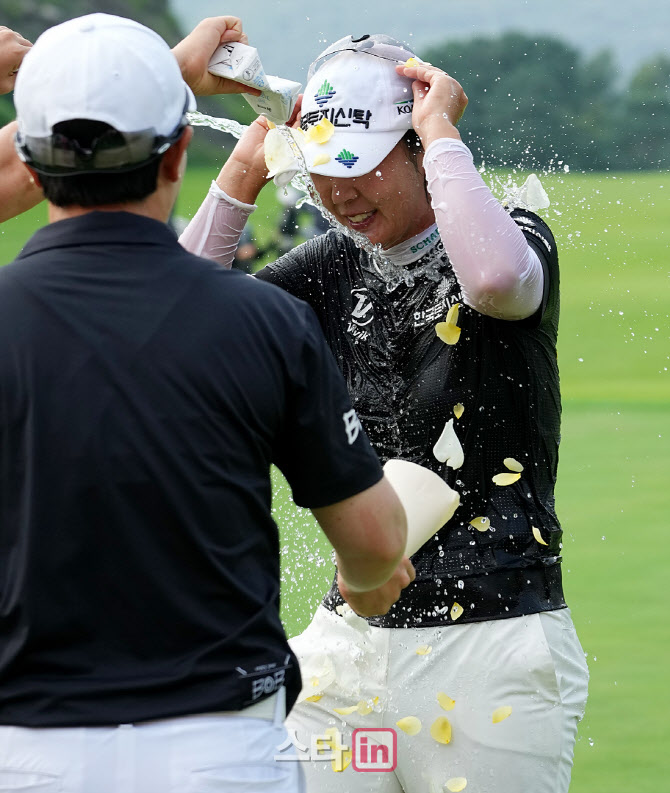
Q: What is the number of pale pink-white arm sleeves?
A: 2